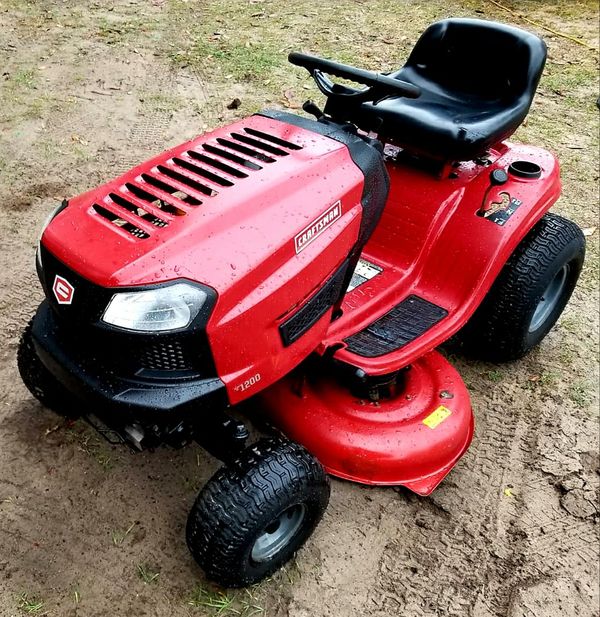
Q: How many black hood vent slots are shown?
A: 11